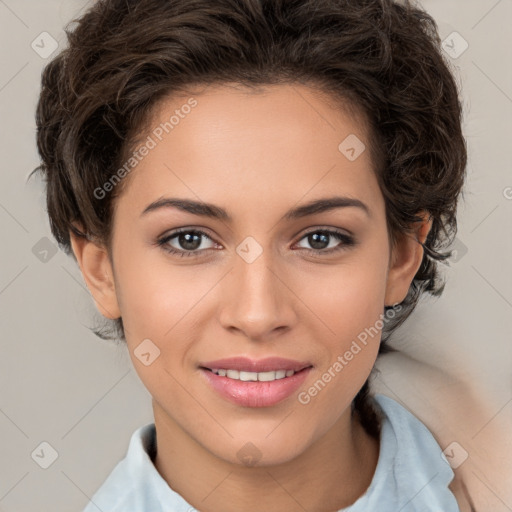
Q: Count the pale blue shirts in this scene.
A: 1